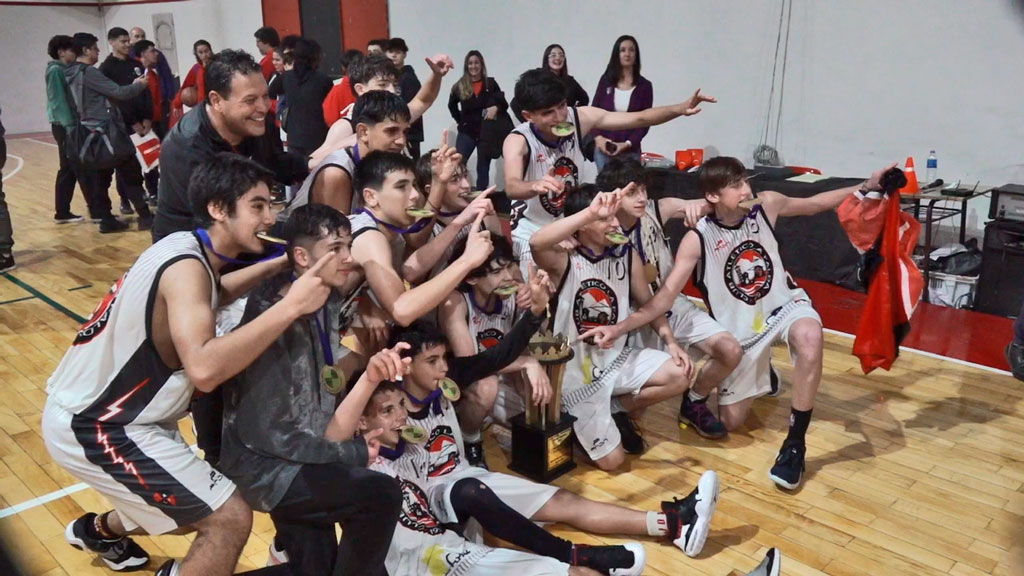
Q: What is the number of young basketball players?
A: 13